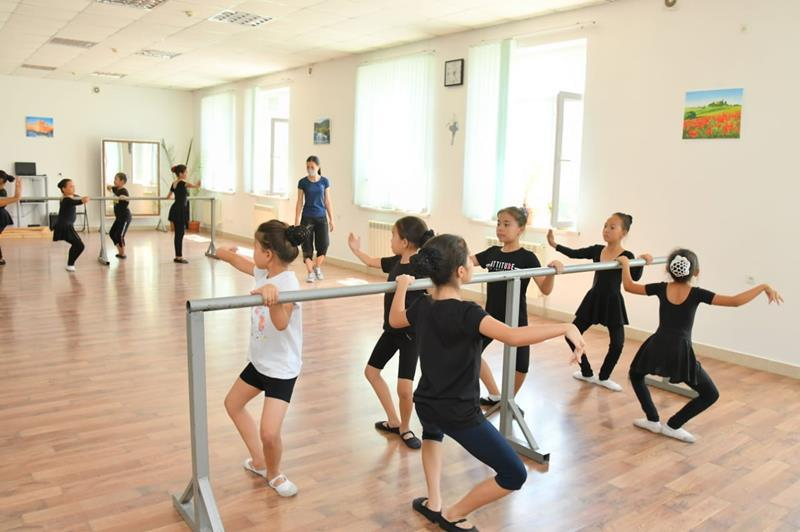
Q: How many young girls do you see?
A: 10